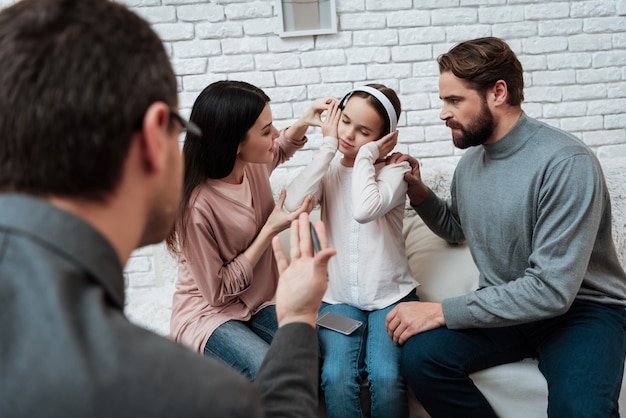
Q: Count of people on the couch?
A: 3